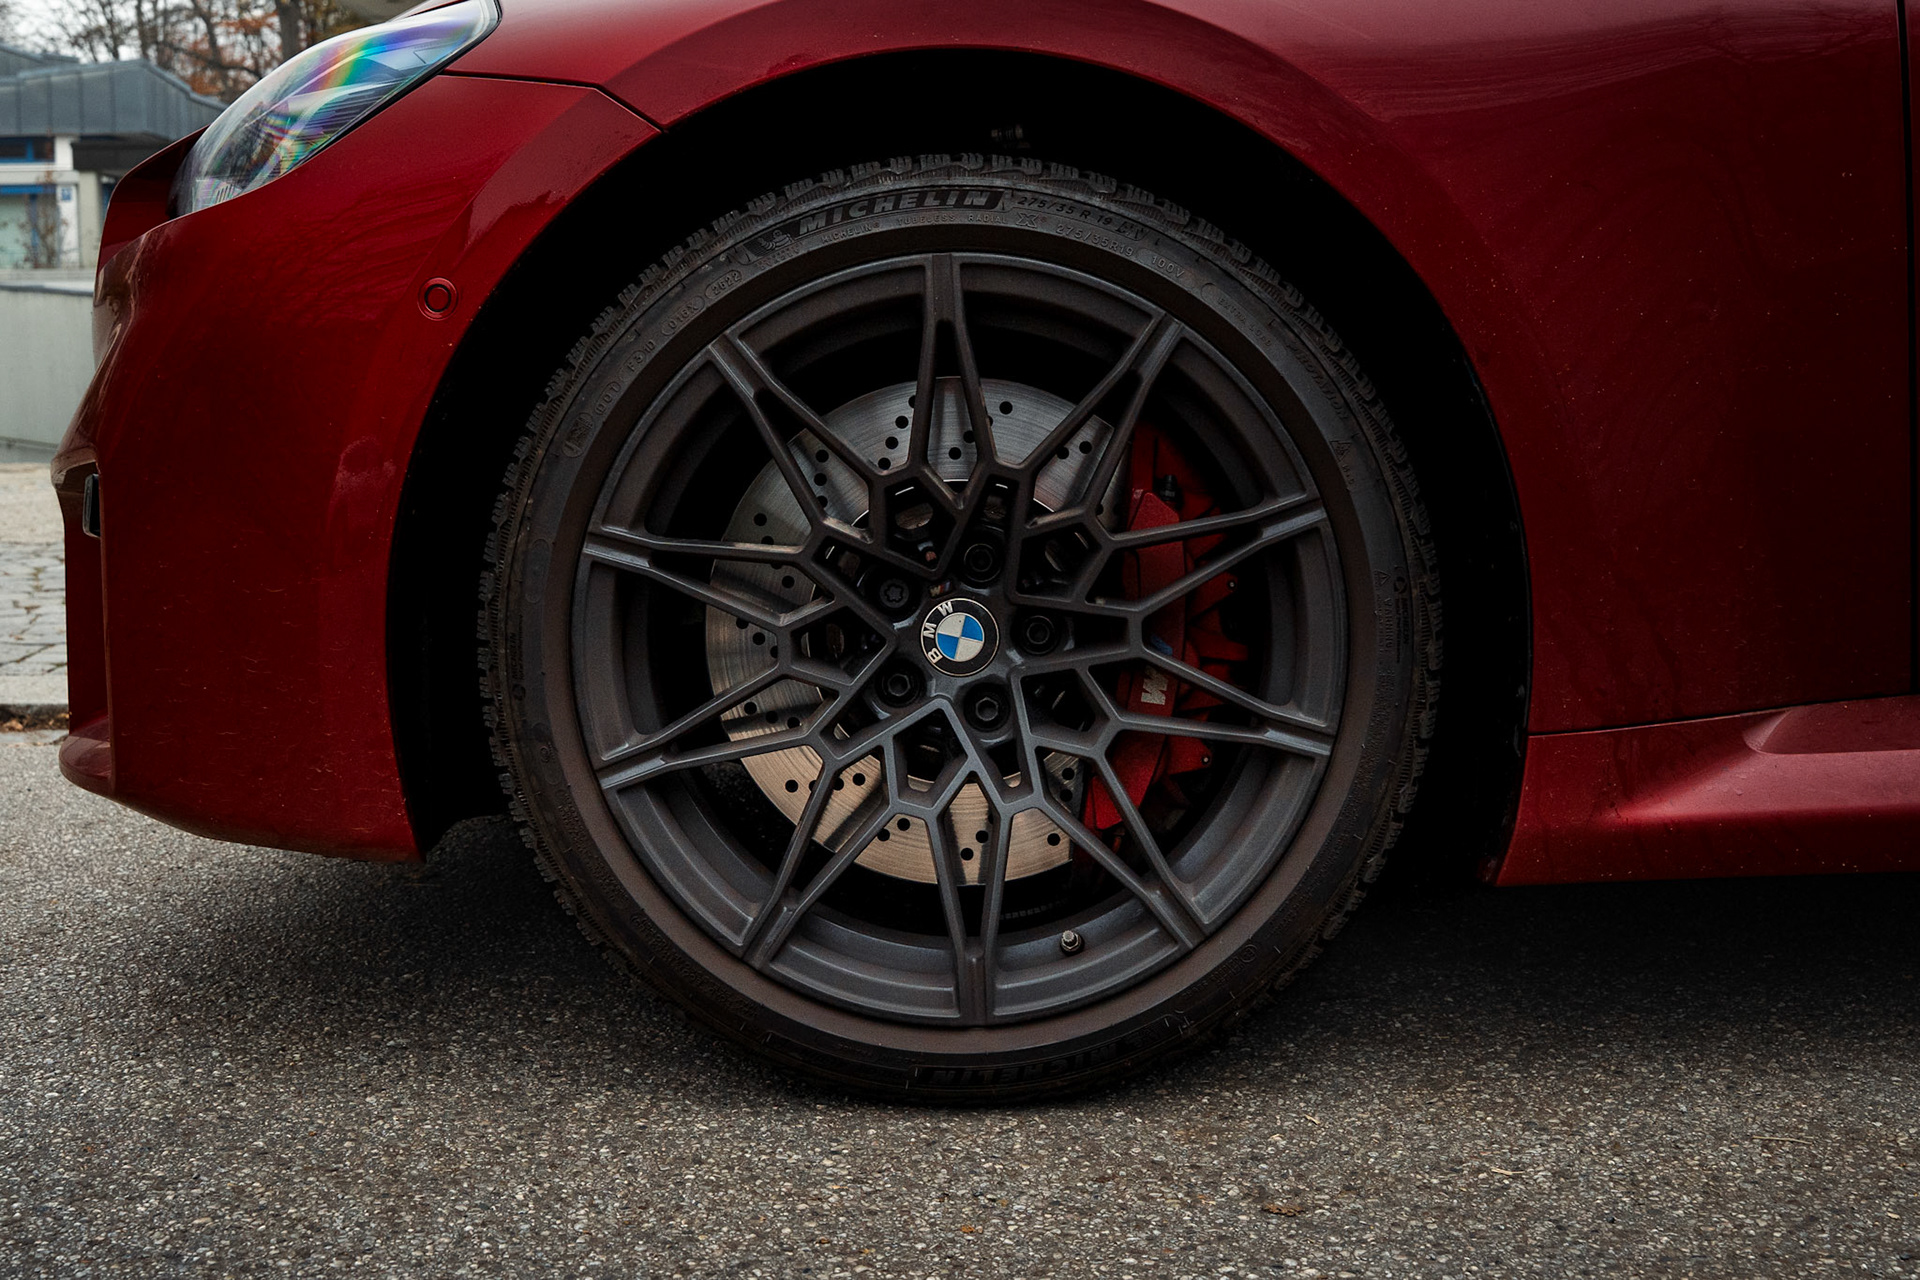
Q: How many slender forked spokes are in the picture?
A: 10